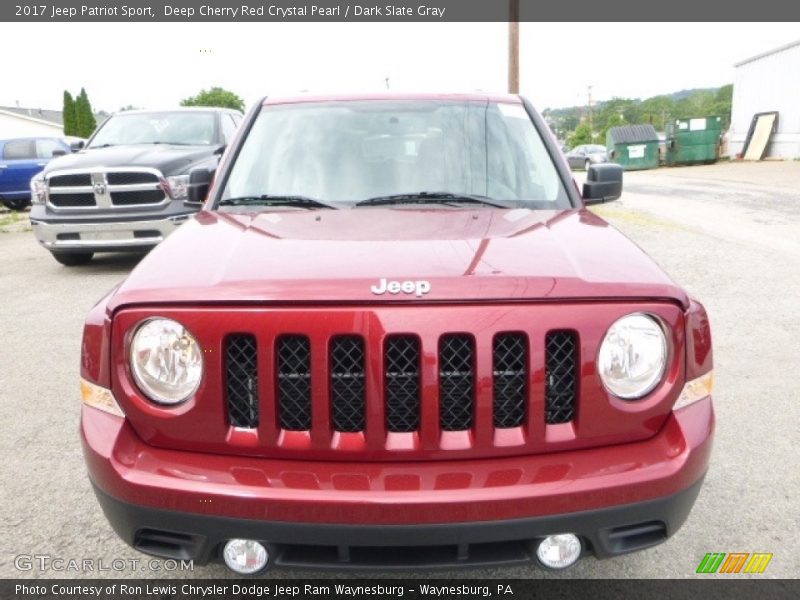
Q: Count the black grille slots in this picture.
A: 7